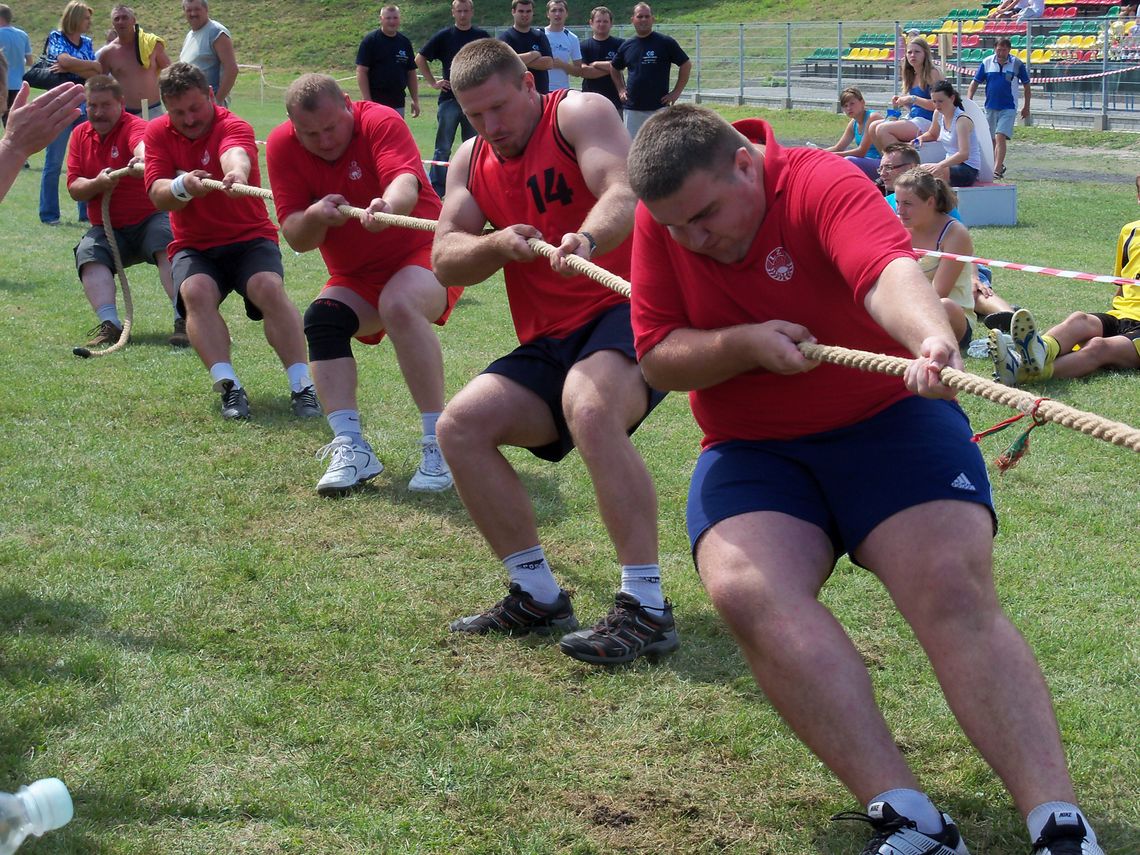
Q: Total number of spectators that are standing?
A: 11